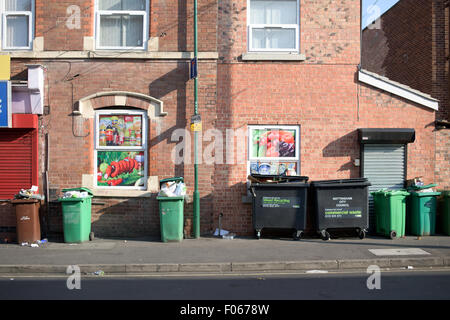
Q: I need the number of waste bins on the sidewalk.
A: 8